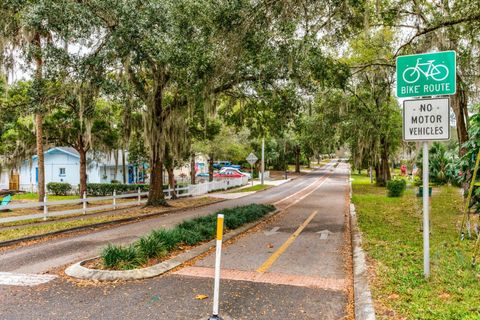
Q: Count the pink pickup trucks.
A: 0